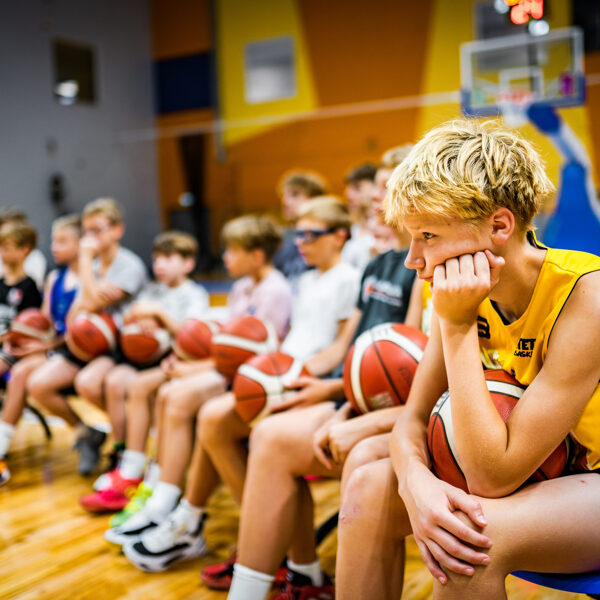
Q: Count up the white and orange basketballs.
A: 8